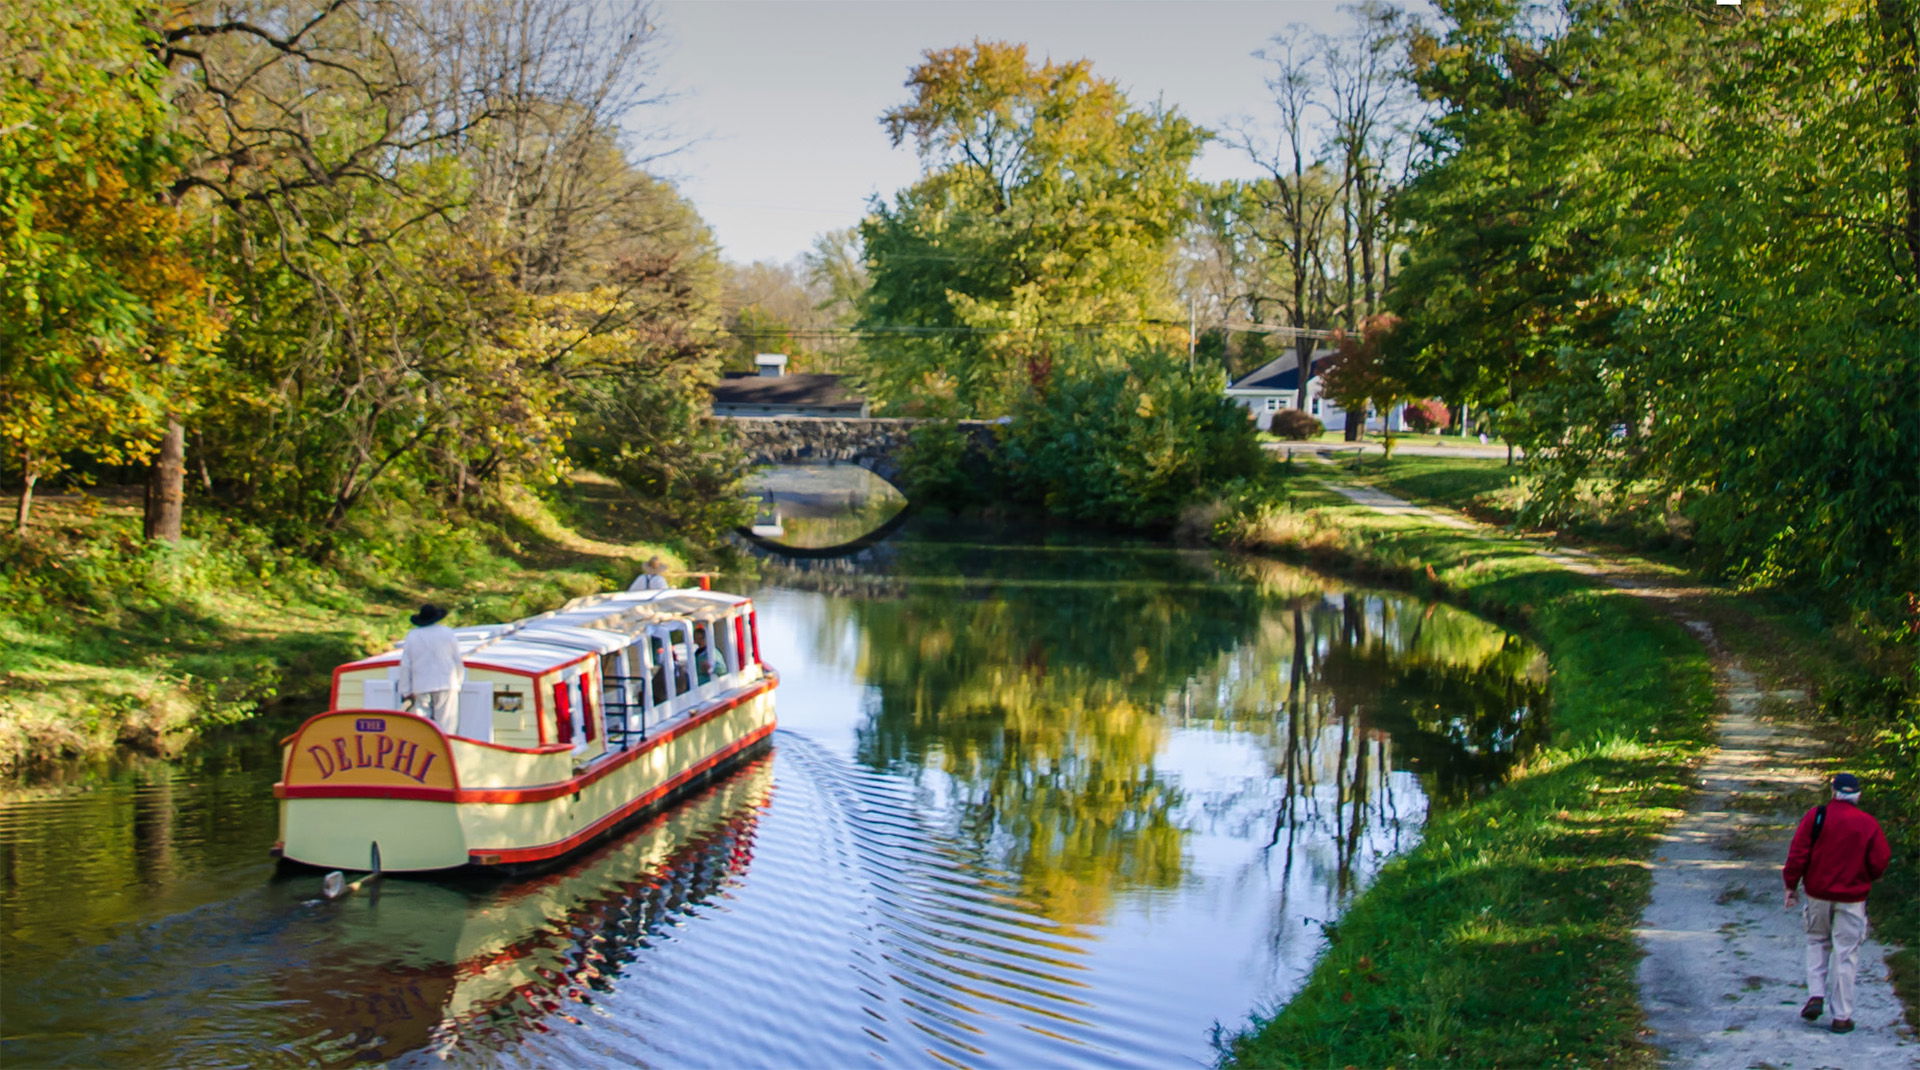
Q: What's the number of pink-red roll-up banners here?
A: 0